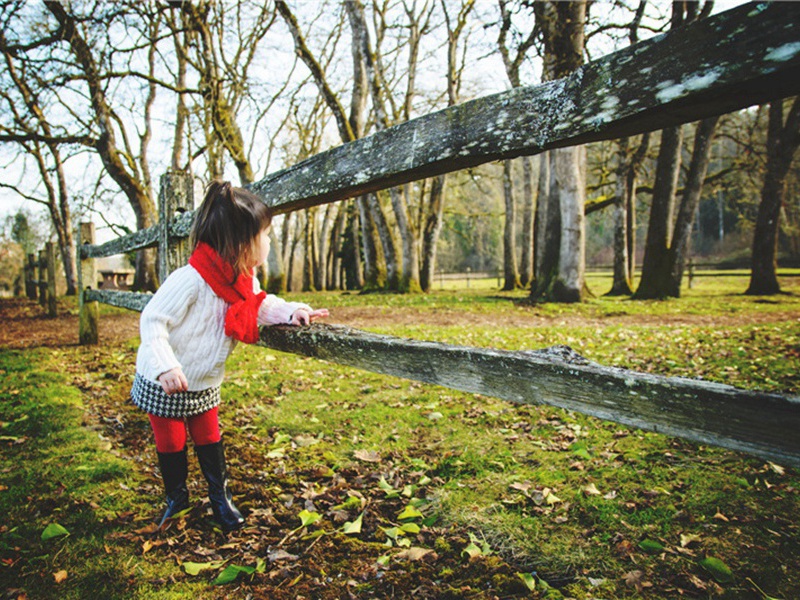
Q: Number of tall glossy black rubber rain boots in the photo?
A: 2